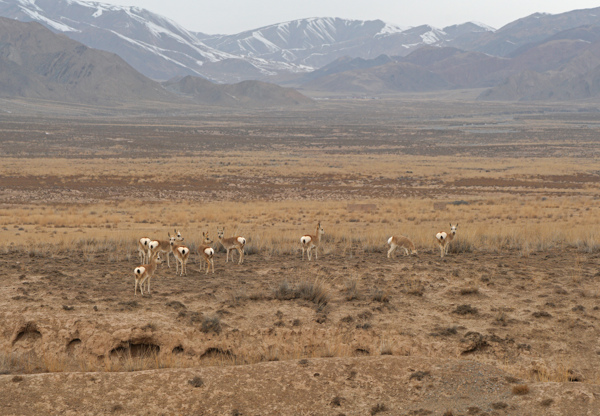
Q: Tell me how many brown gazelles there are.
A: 9